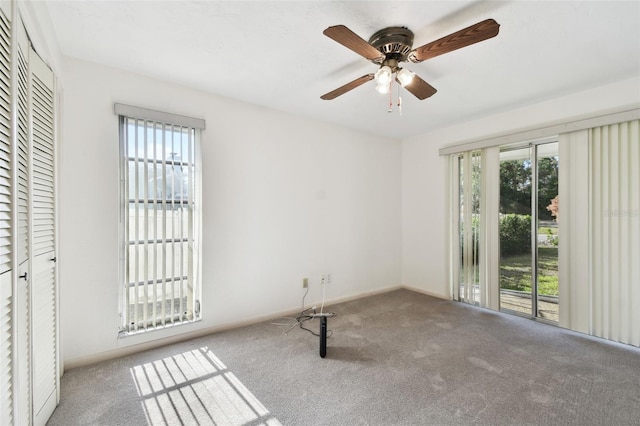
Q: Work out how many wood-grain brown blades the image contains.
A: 4